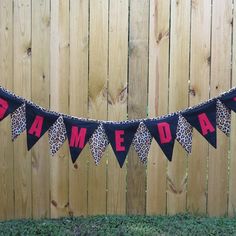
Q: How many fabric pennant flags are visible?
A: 13